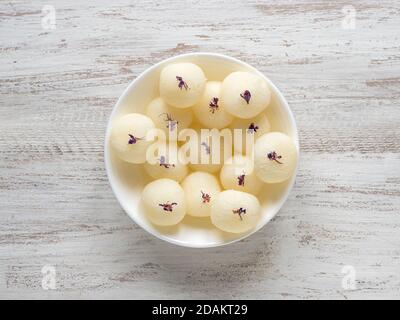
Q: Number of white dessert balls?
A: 13